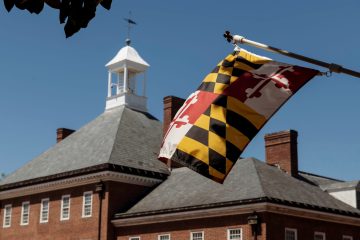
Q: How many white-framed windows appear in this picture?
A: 12